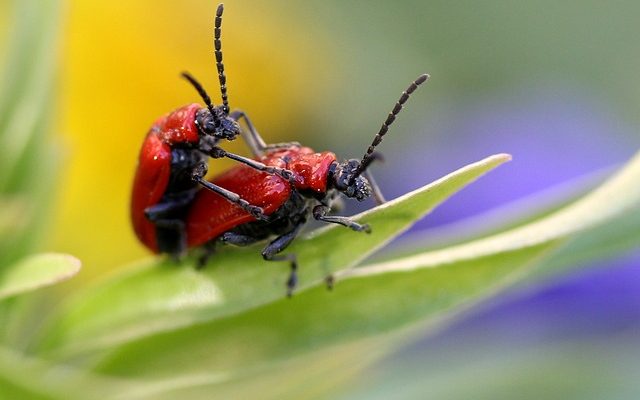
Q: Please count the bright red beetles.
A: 2